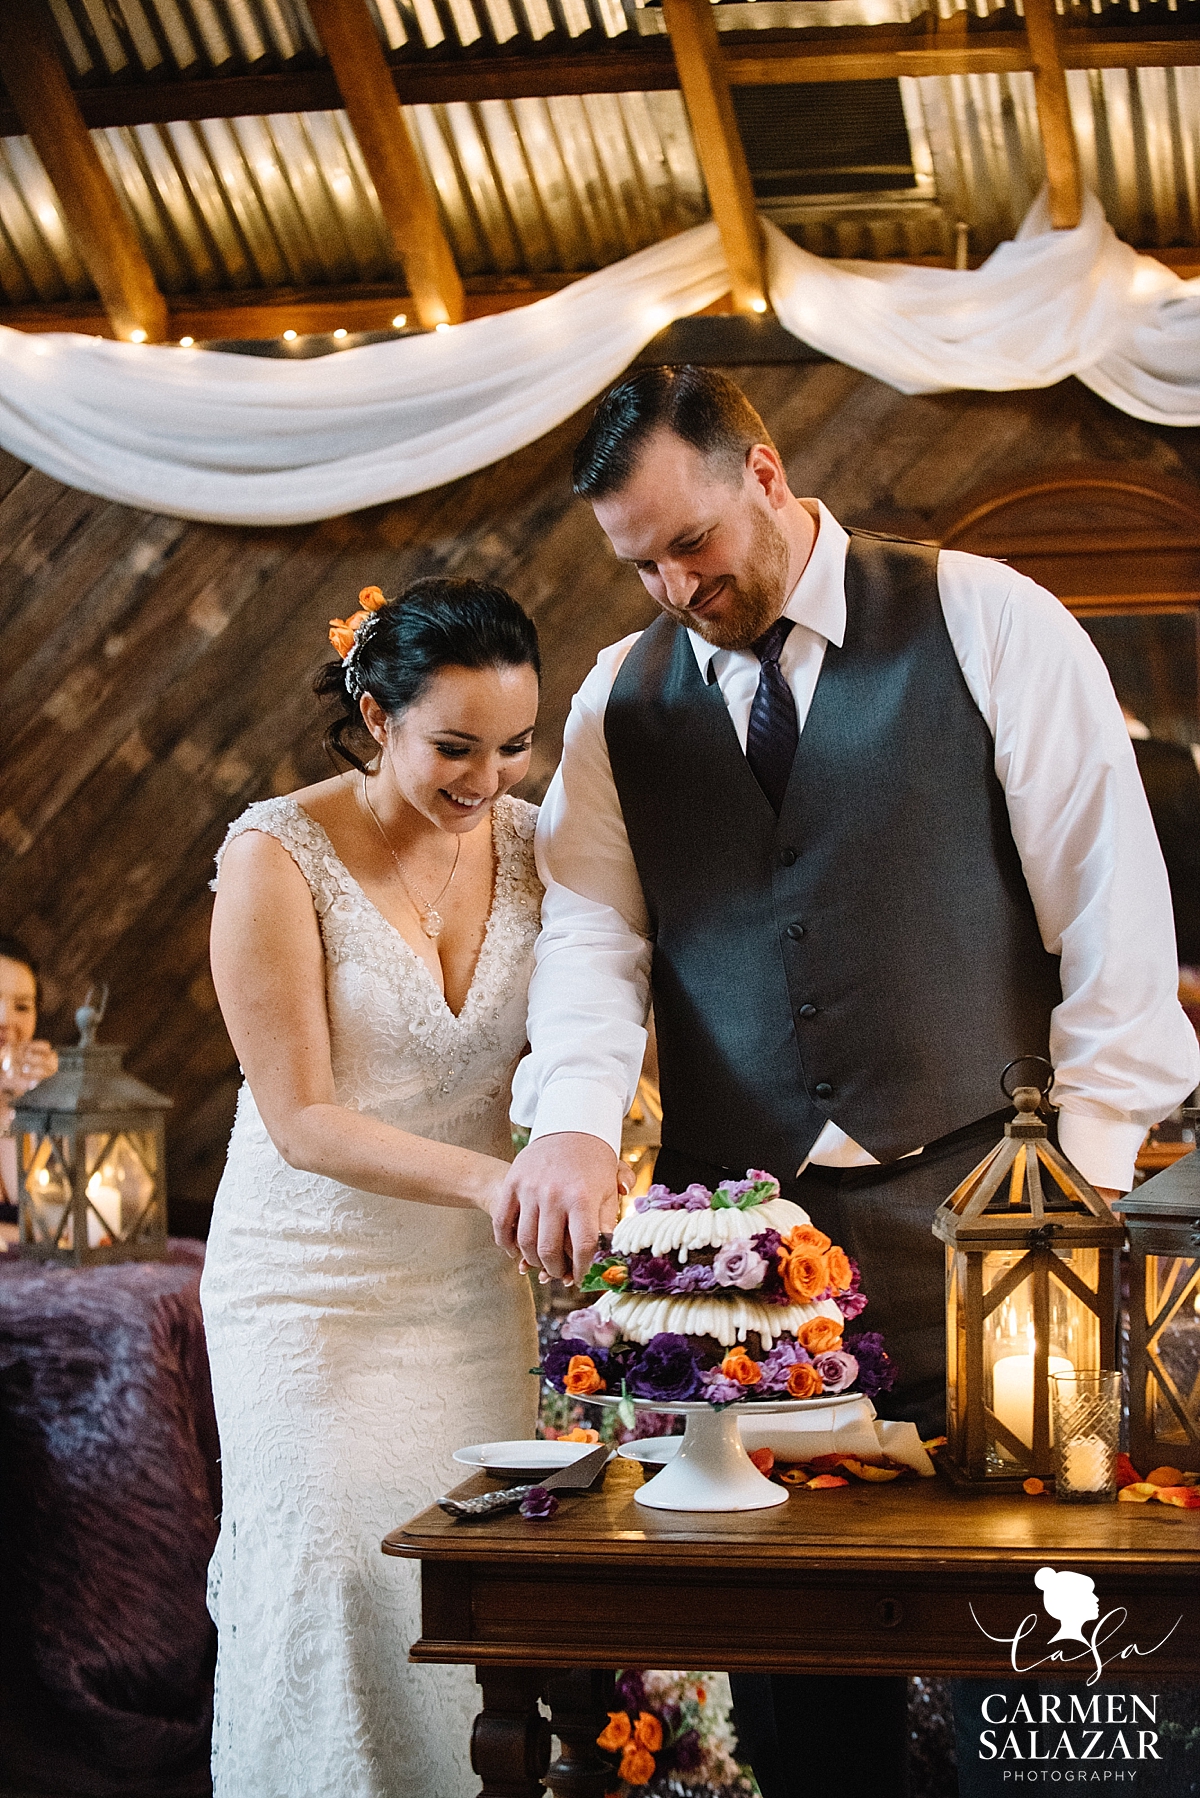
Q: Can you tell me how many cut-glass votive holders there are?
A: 1